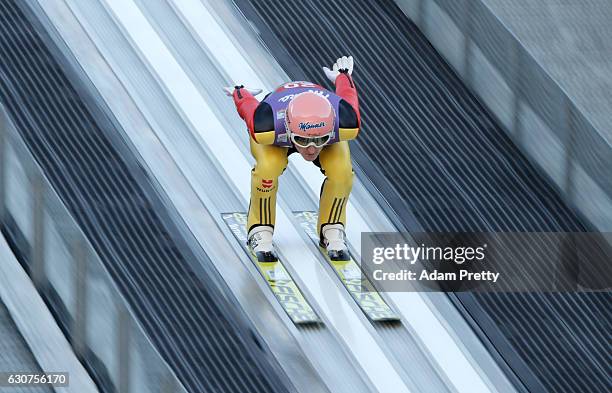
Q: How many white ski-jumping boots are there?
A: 2